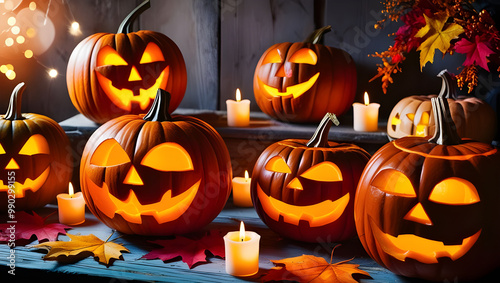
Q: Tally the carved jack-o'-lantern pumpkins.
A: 7